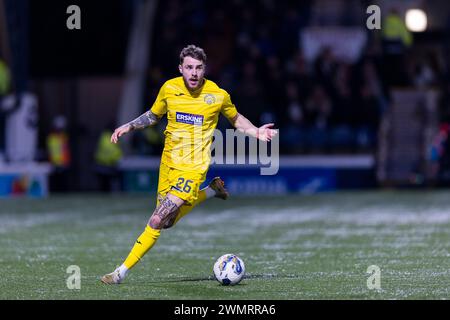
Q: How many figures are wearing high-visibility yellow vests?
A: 4